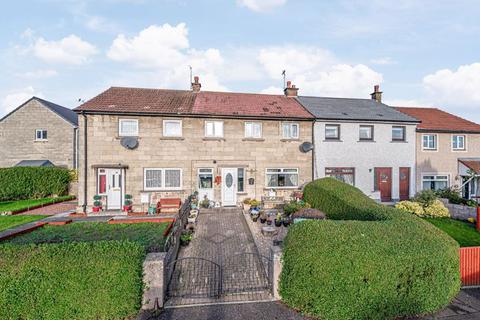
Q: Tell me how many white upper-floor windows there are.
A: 8